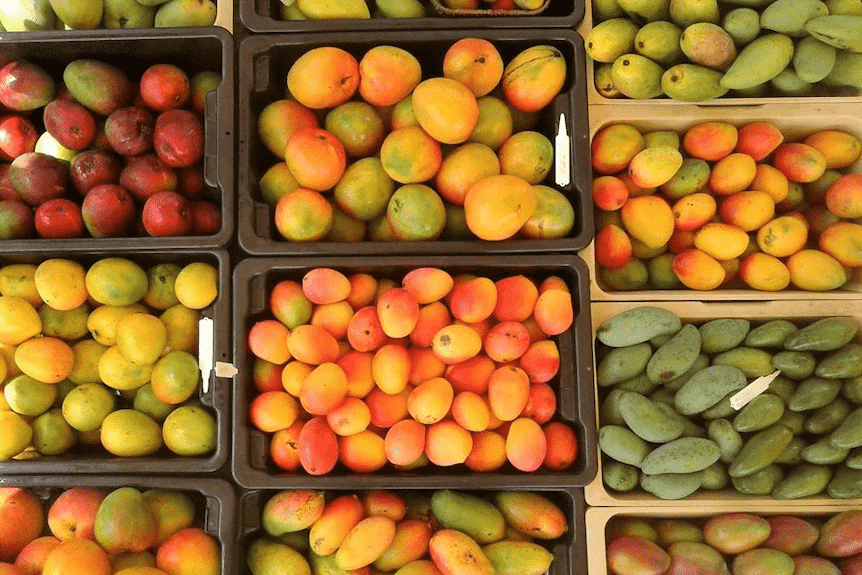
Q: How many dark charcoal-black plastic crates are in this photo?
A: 7